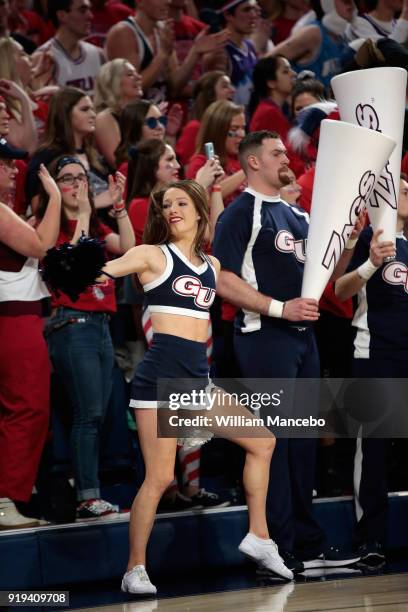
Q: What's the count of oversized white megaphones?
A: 2